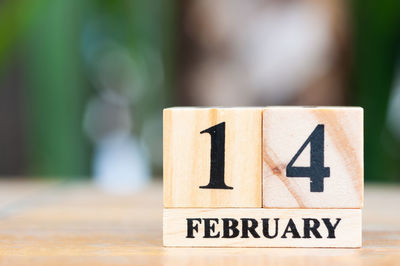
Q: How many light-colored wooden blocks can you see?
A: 3